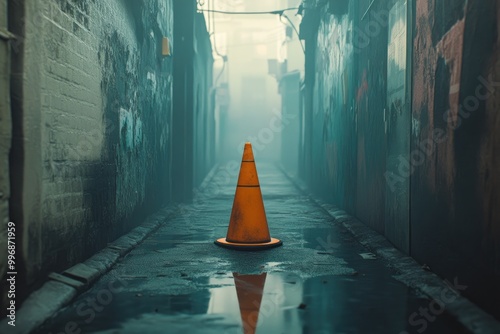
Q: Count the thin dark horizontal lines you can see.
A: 2